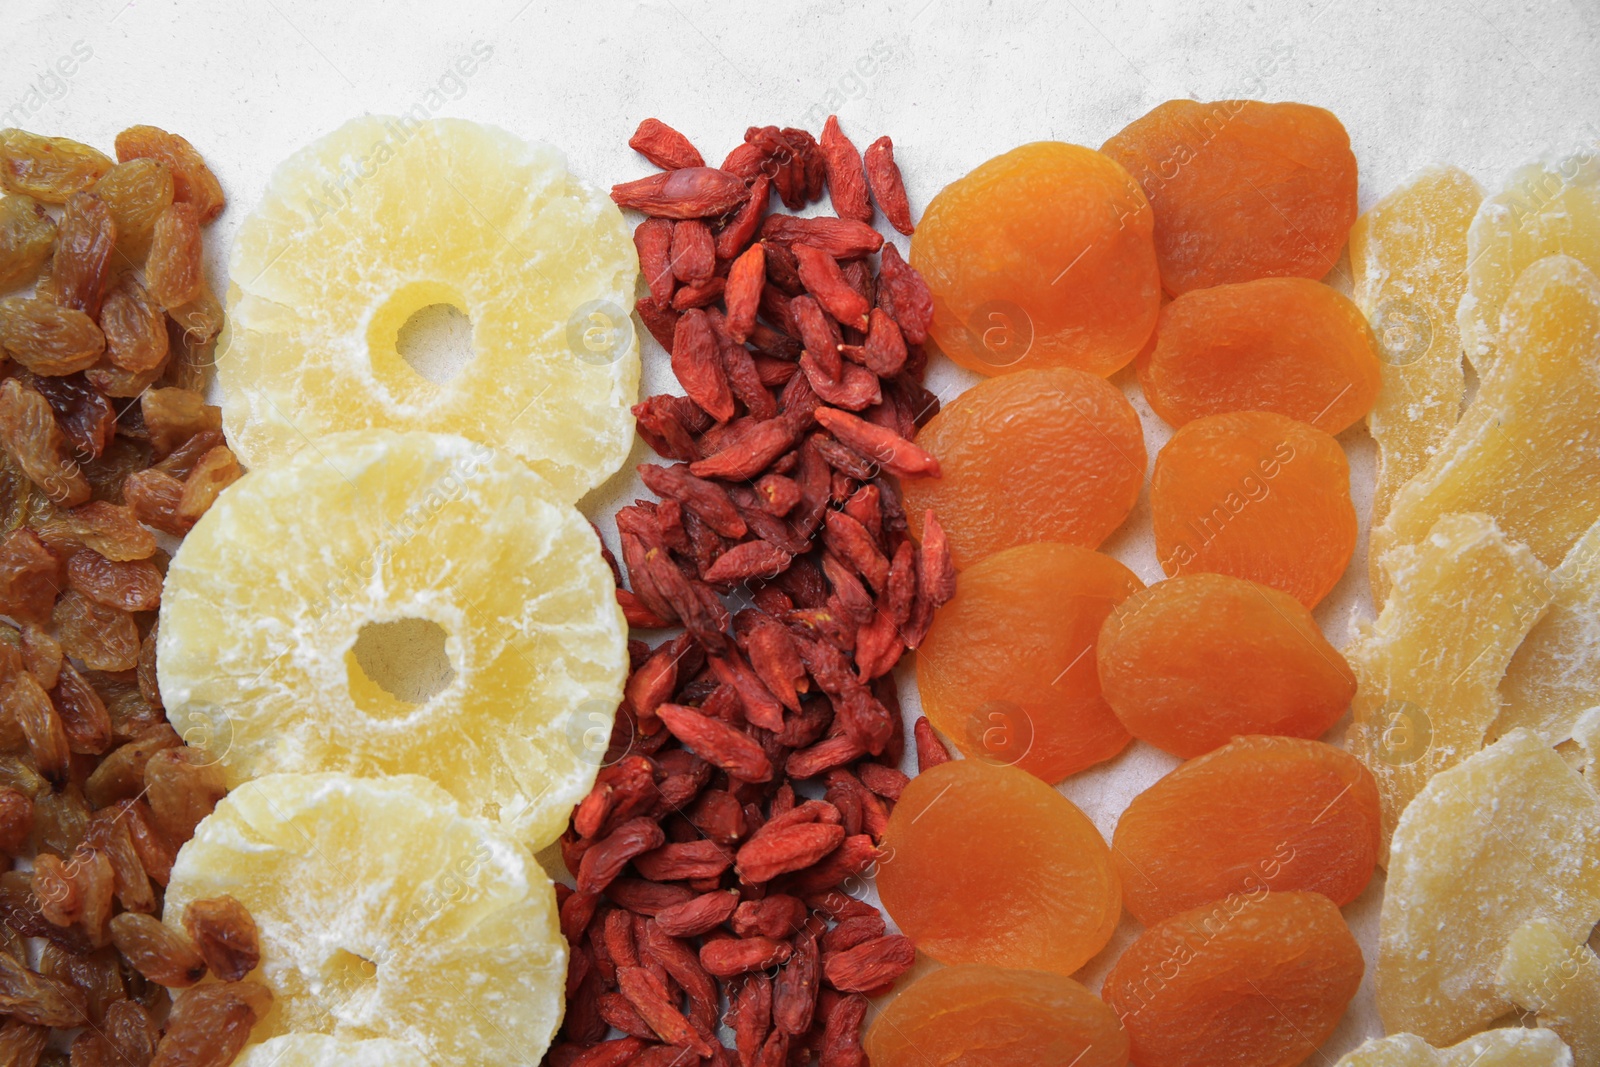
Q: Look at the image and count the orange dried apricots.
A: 11